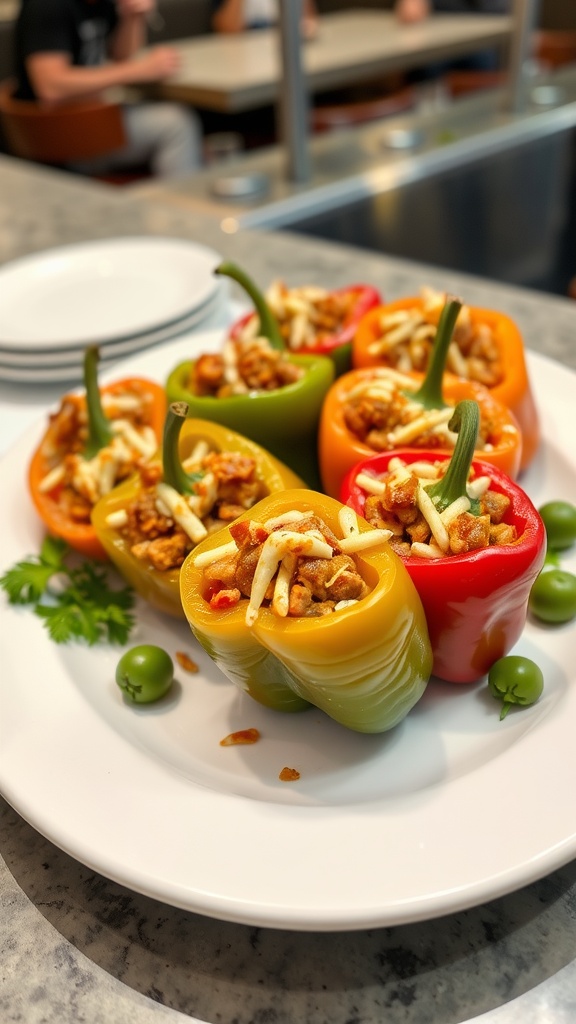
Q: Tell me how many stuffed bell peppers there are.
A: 8